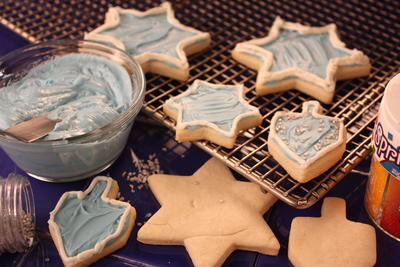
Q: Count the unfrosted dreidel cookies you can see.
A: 1